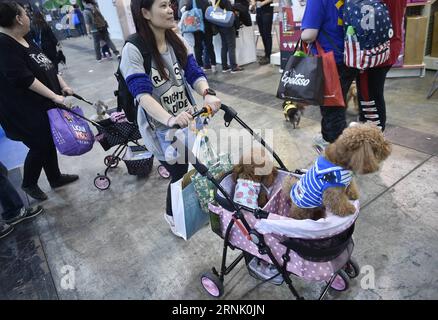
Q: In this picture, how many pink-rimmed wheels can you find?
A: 4